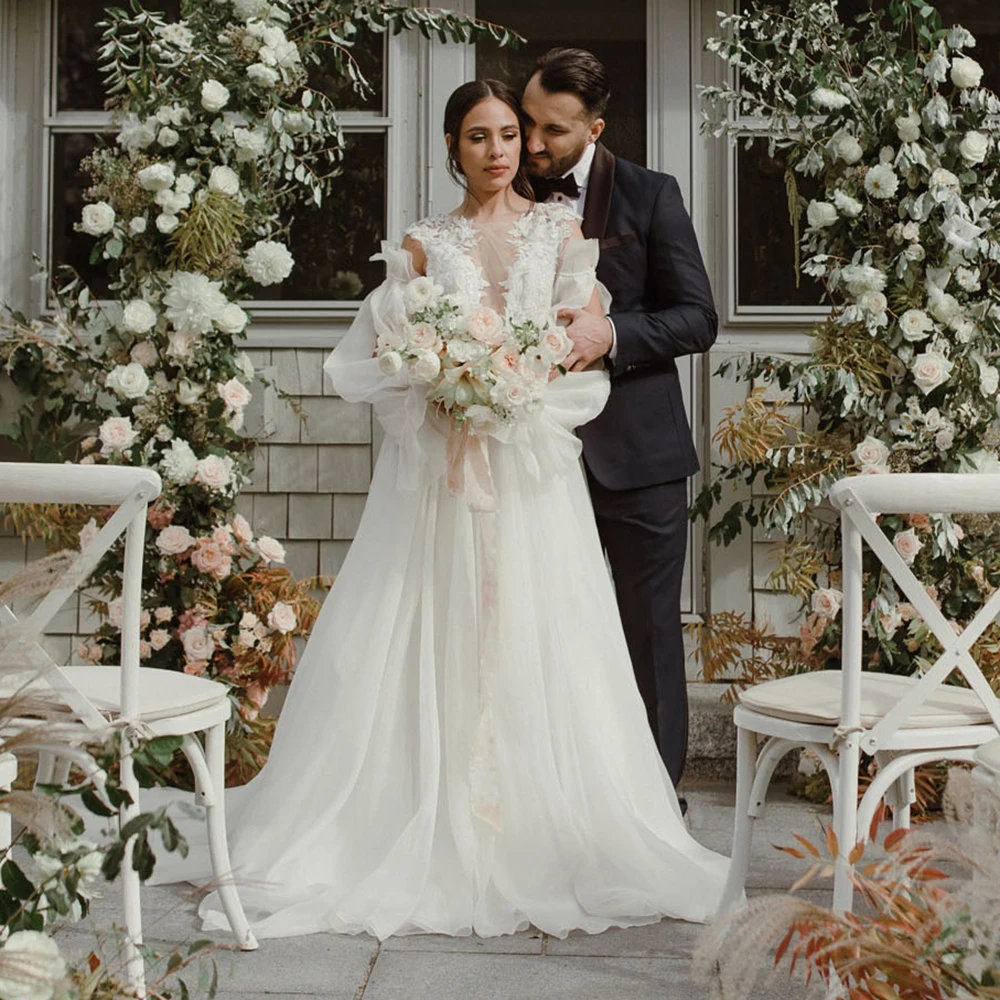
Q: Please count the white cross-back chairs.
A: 2